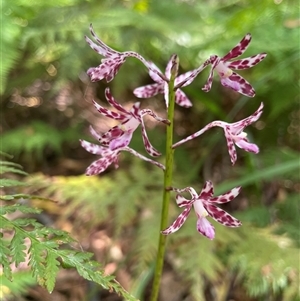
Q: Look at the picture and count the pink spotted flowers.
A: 7